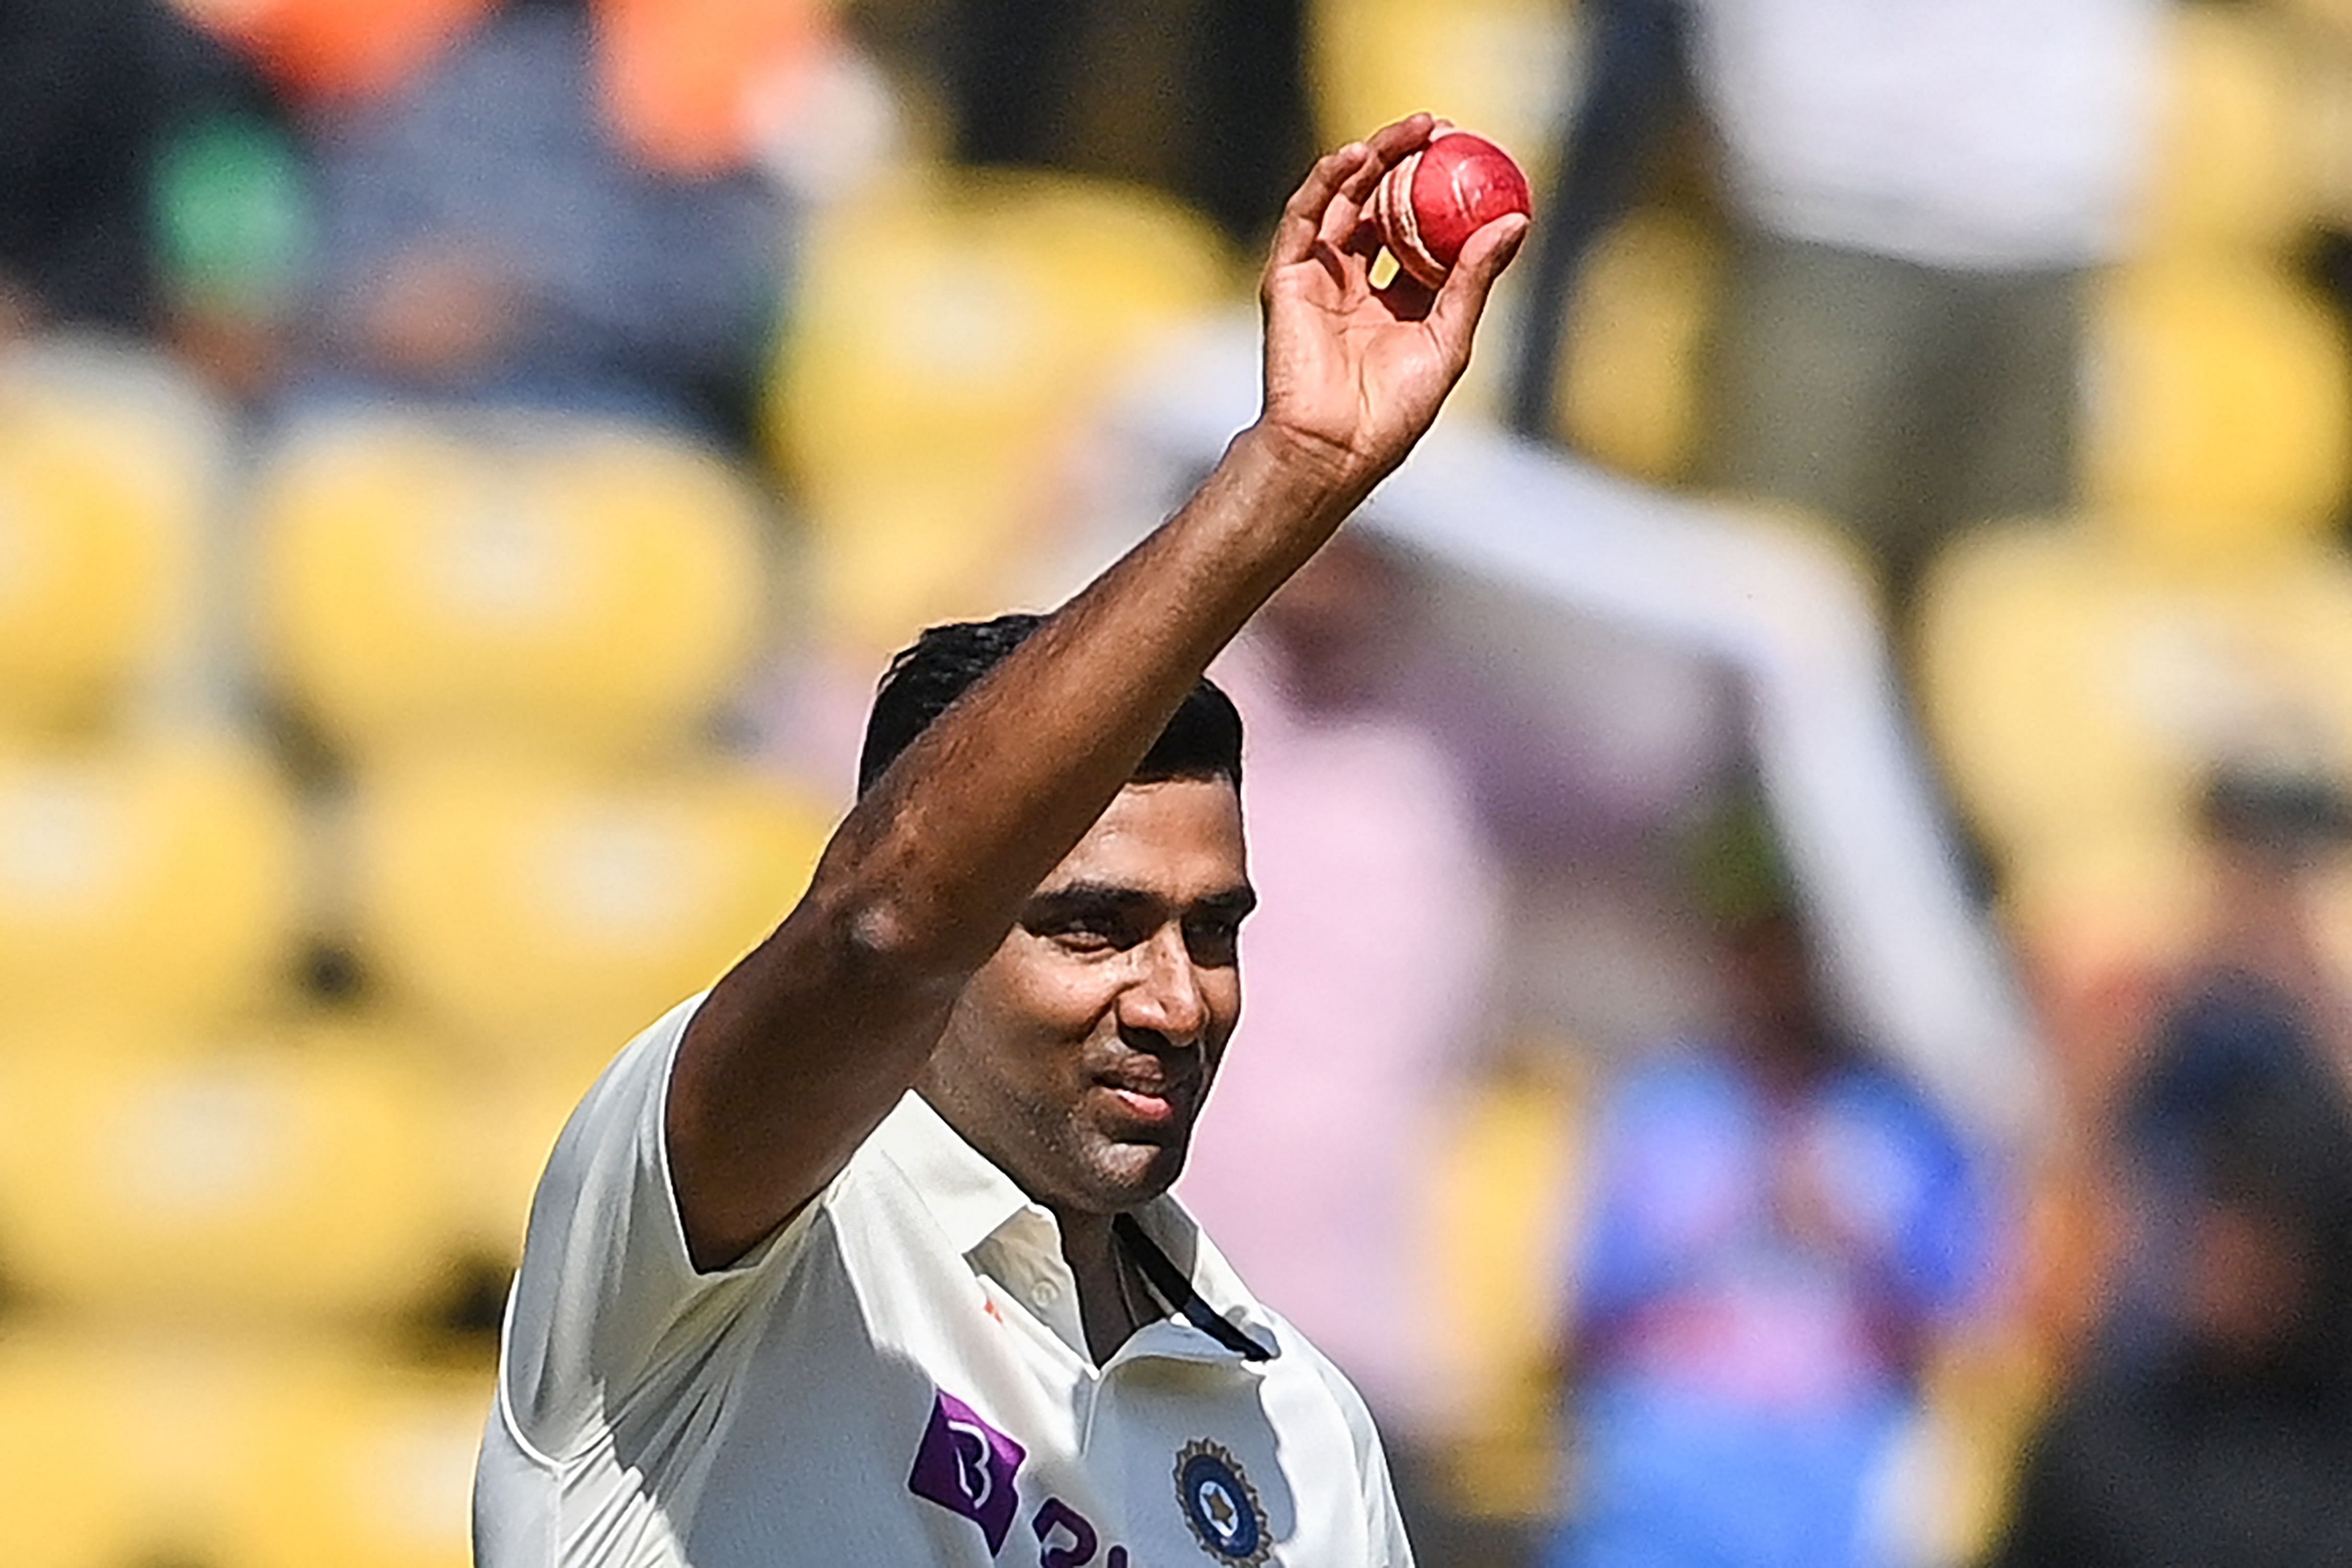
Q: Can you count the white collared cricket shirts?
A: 1